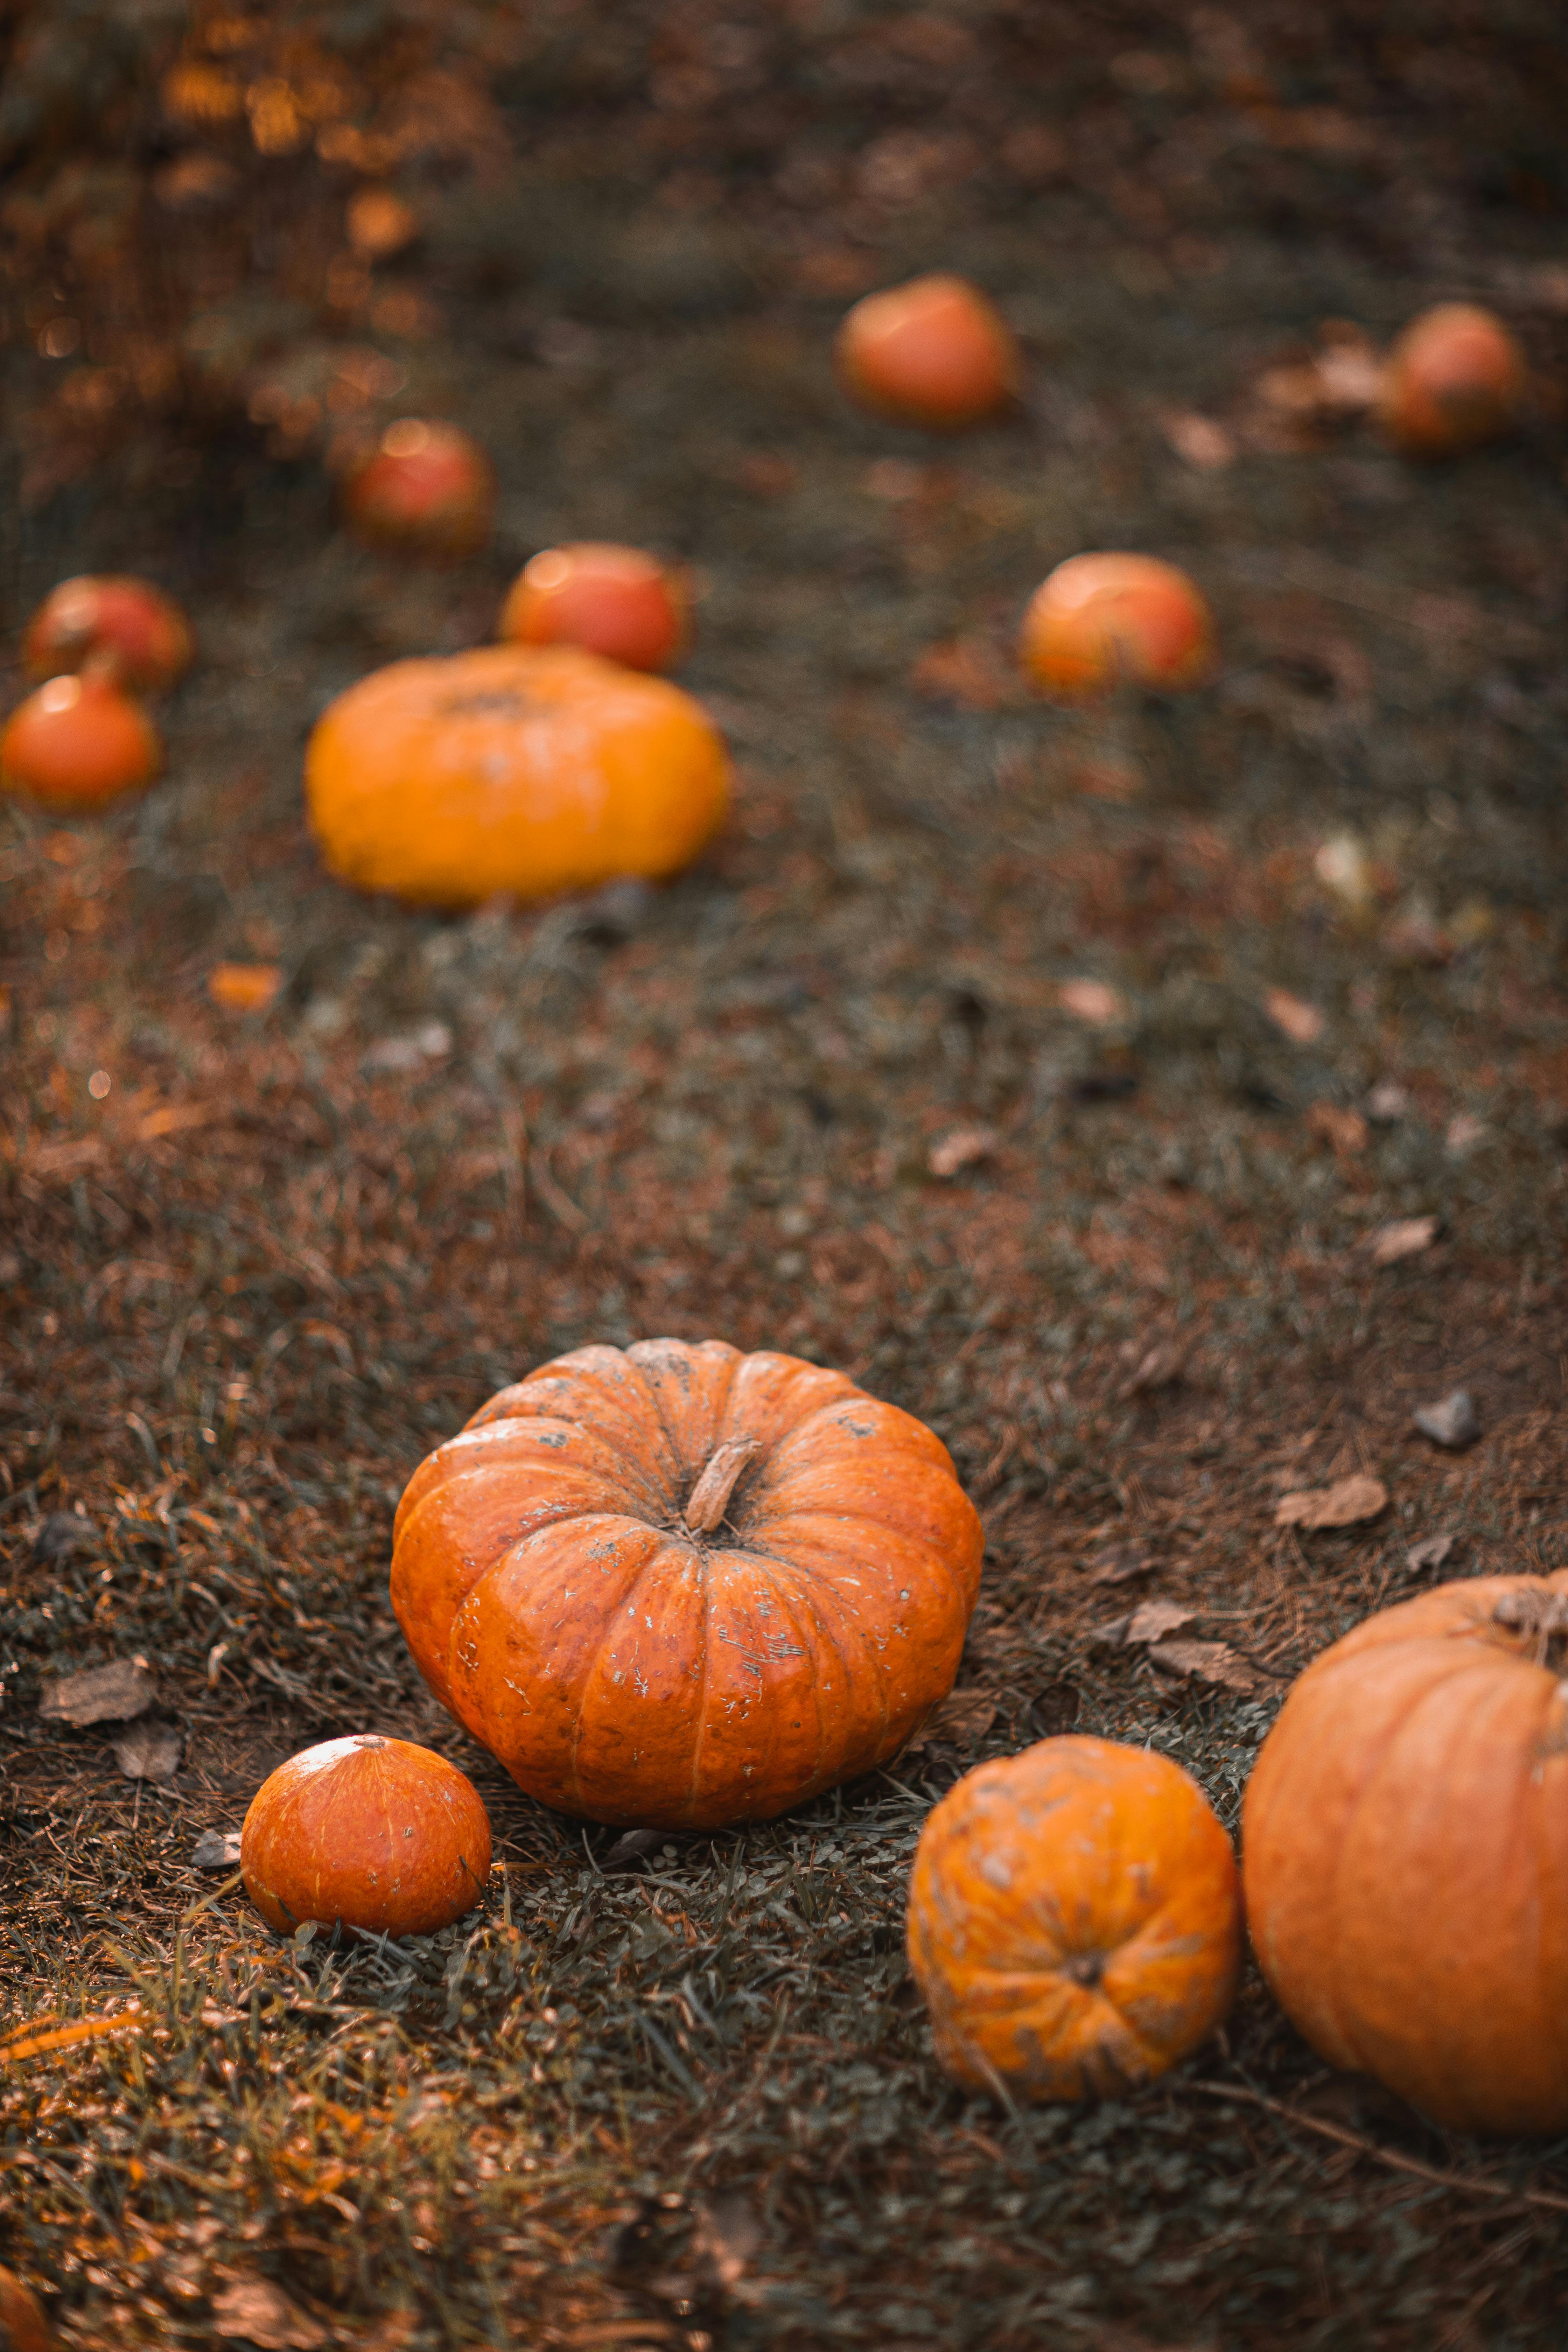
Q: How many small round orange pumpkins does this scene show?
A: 8